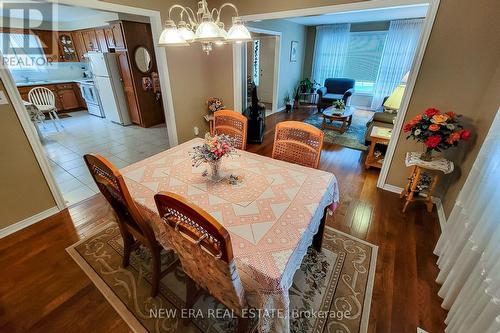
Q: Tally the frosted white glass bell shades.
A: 5